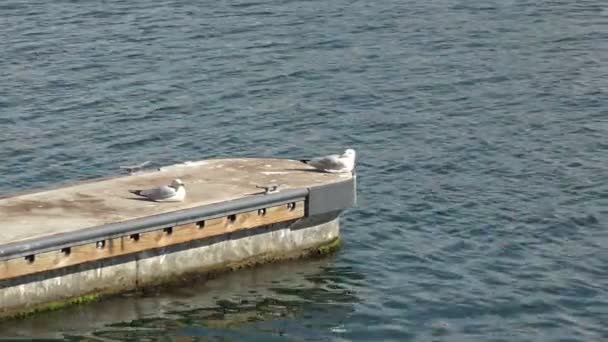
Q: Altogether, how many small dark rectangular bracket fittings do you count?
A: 9